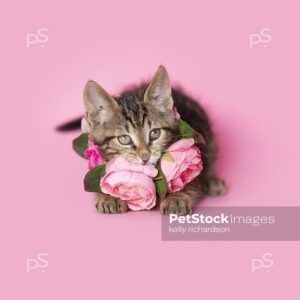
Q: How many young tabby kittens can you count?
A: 1